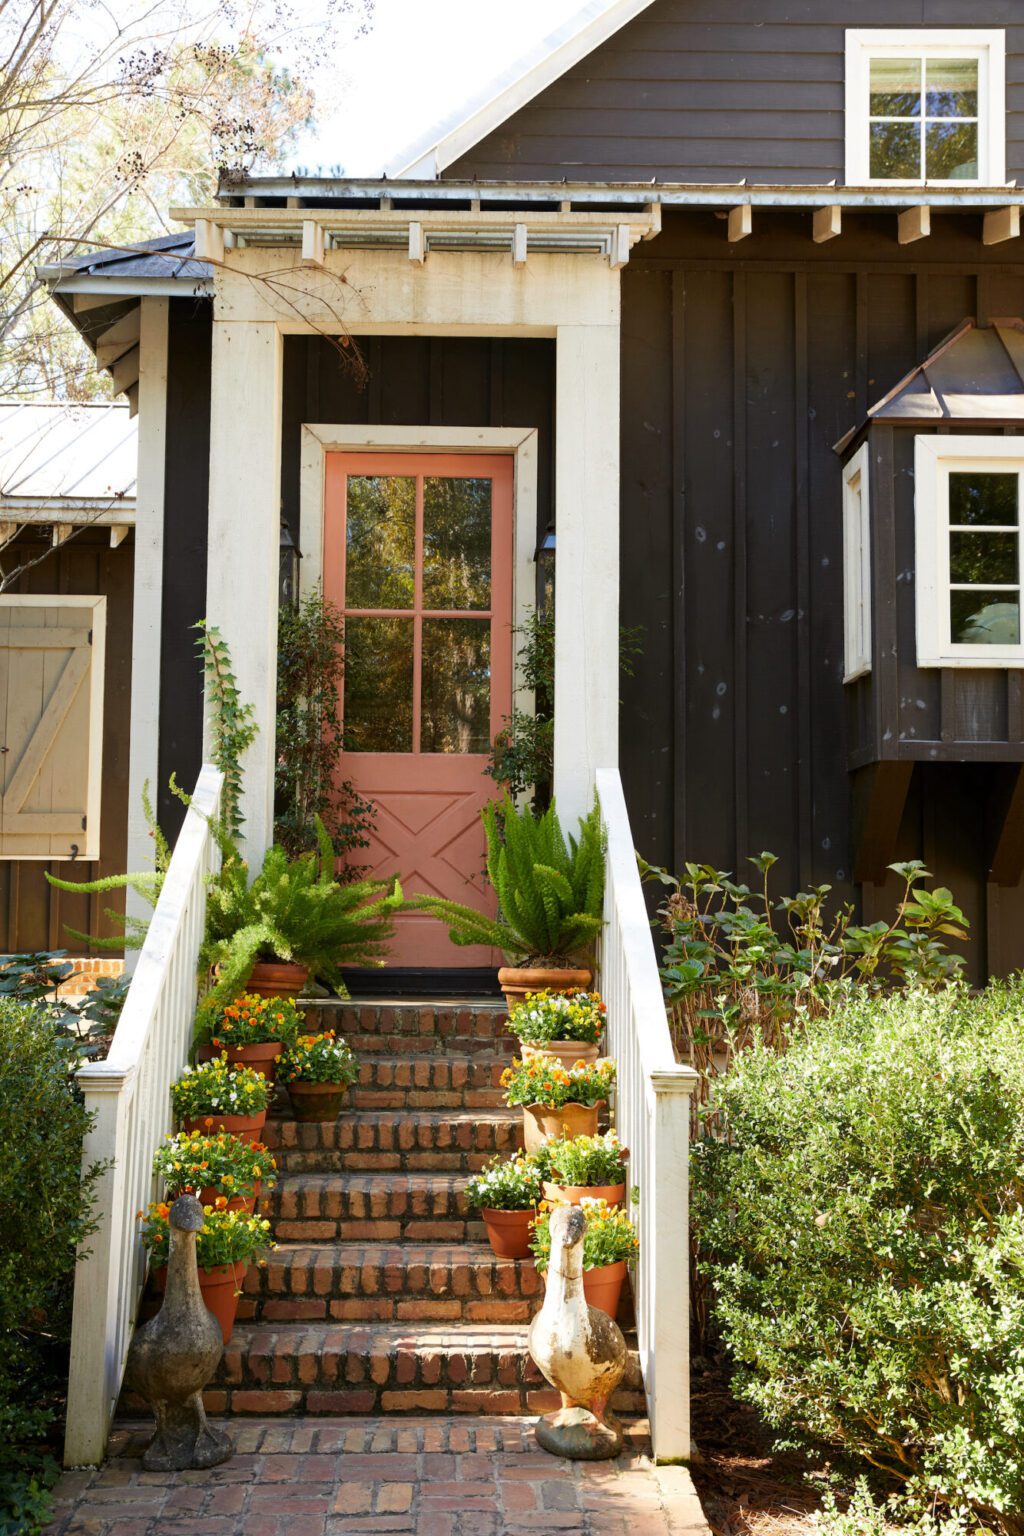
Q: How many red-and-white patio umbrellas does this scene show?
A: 0